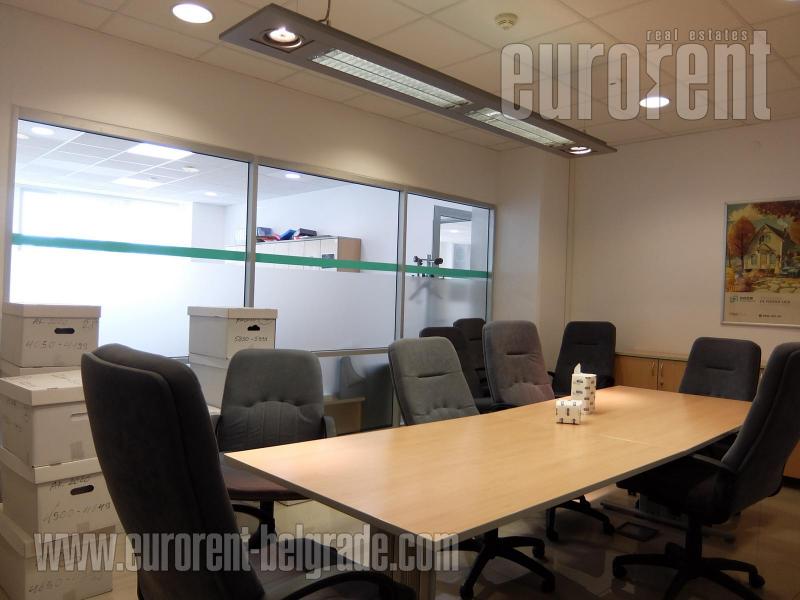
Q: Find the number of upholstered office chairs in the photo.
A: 9